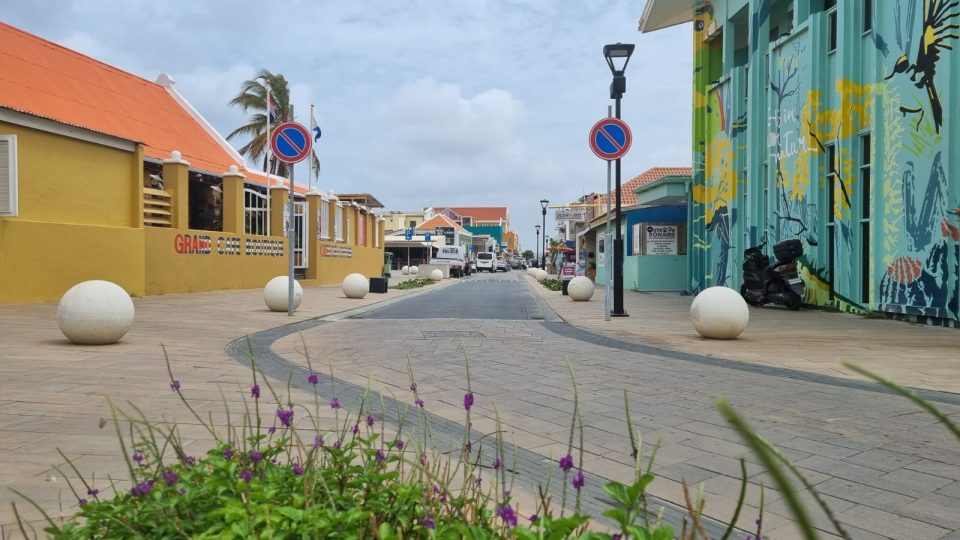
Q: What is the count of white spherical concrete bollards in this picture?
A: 11